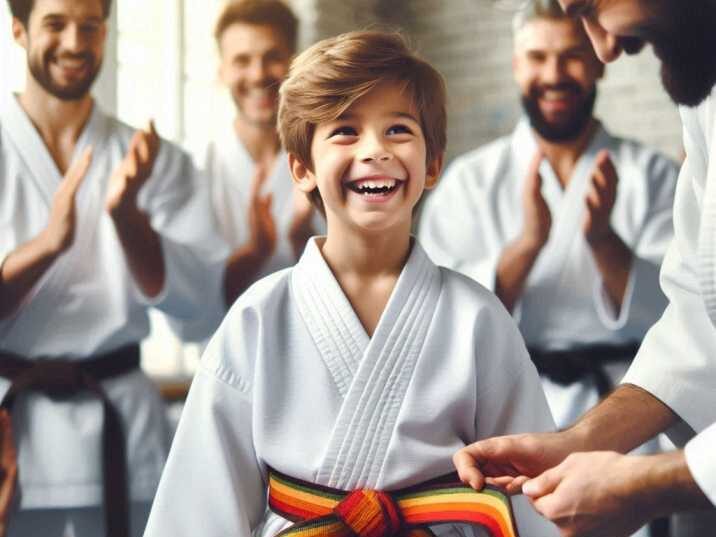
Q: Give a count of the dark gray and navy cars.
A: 0